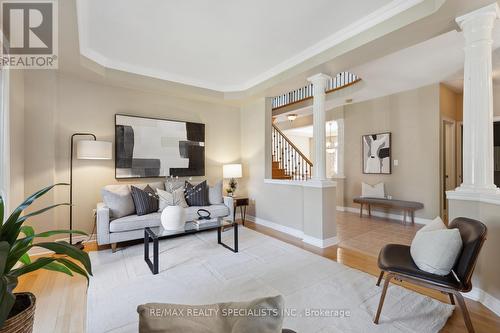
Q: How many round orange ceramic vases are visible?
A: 0